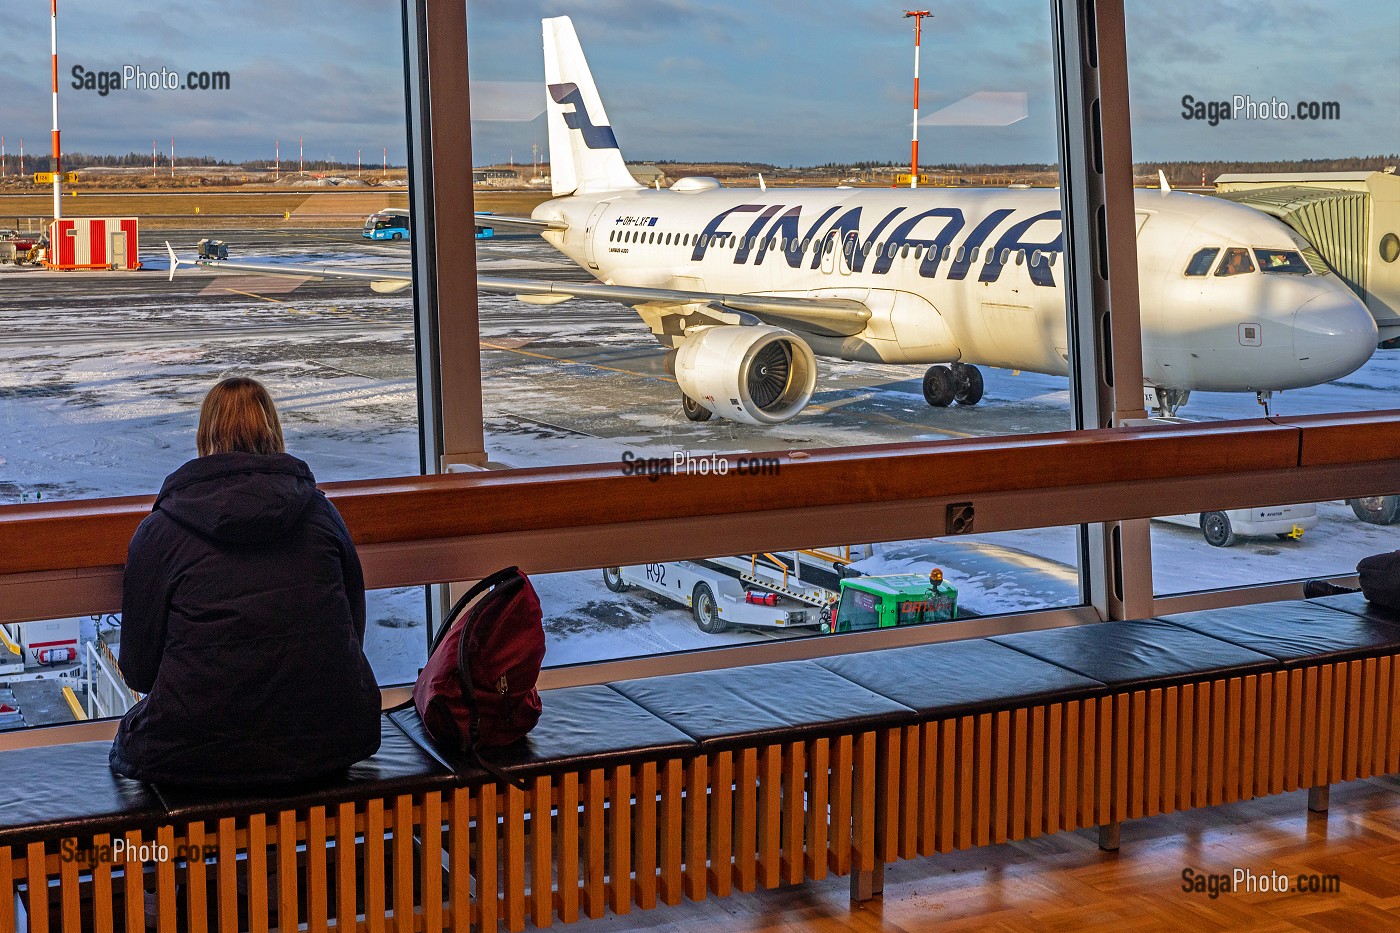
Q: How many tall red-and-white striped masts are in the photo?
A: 2